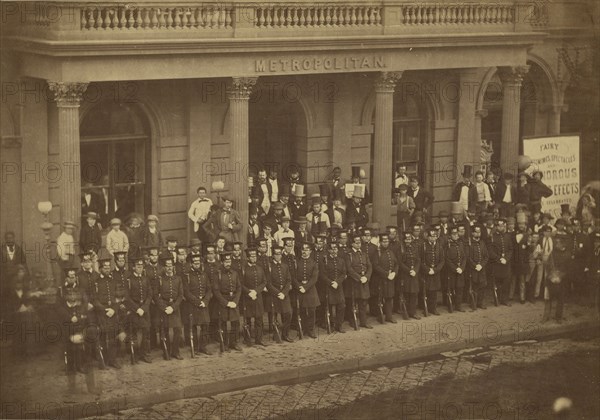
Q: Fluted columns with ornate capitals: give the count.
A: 4